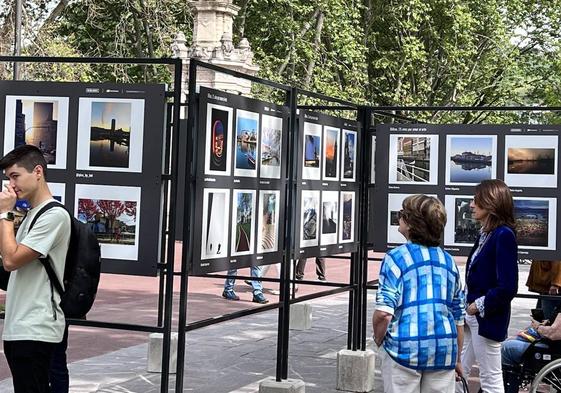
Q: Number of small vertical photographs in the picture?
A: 12